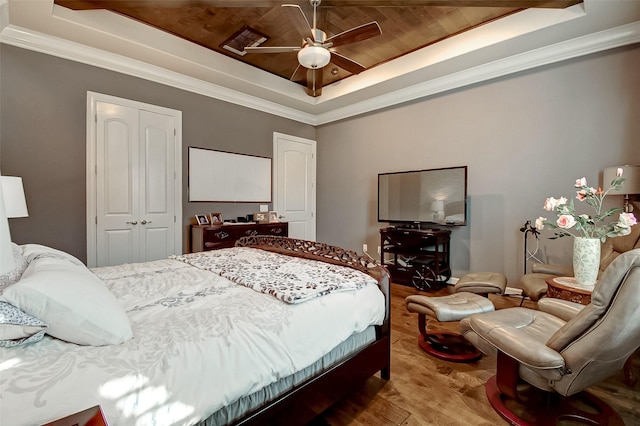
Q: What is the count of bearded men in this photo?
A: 0